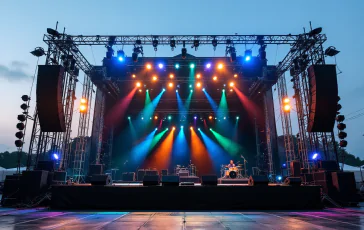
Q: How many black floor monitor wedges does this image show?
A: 6